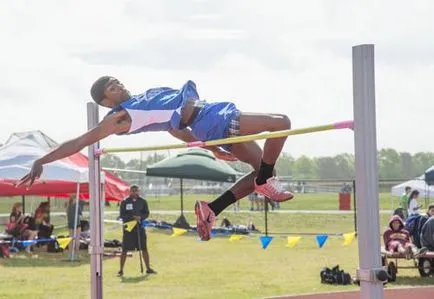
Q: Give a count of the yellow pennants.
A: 6